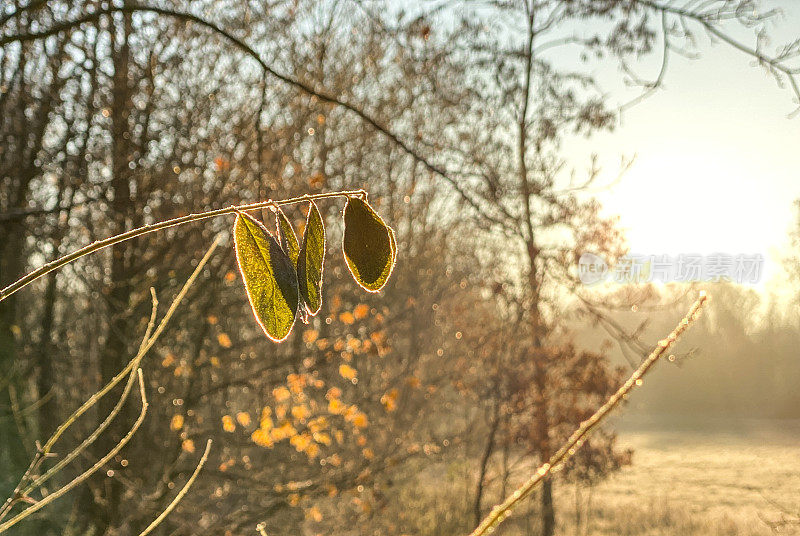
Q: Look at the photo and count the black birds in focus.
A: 0